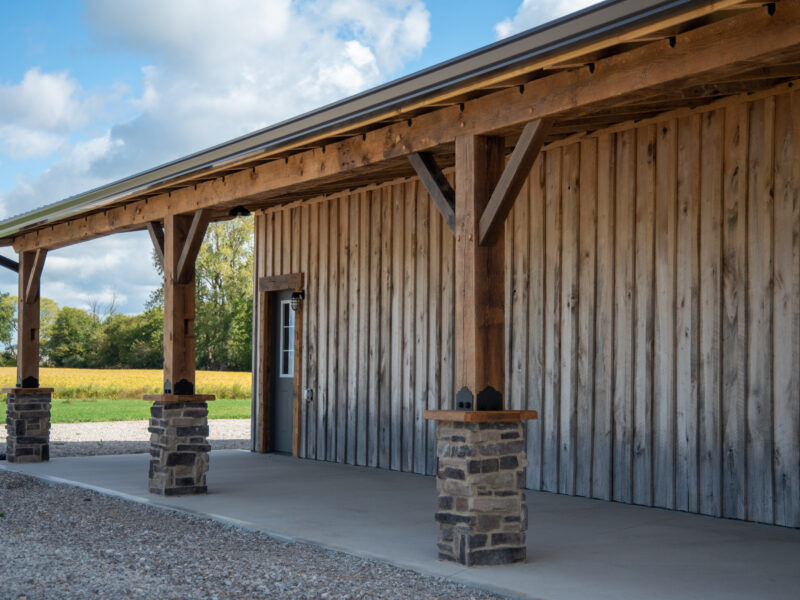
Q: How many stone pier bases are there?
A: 3